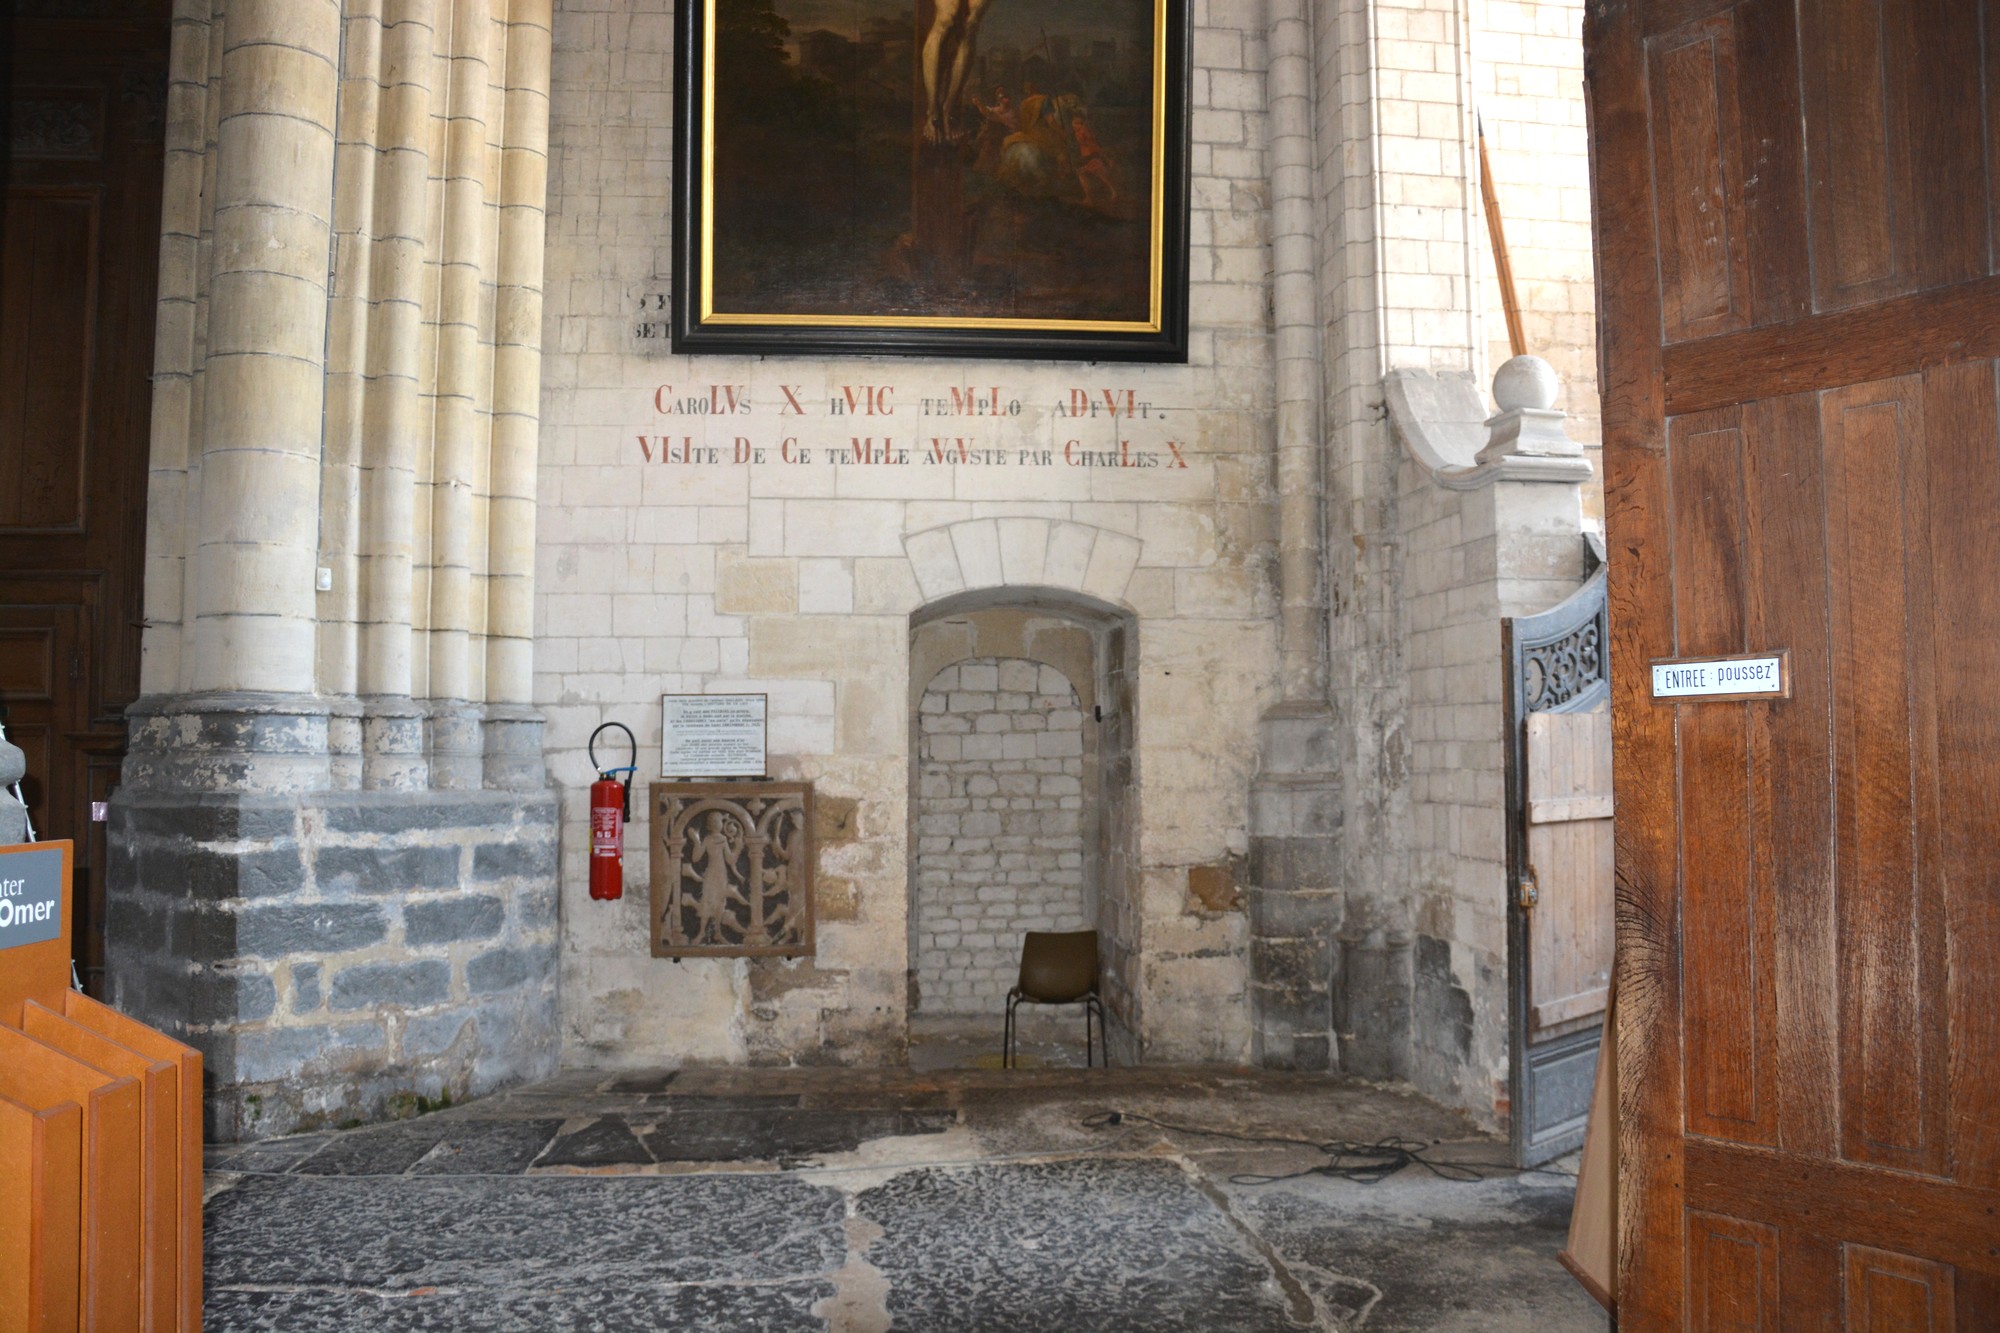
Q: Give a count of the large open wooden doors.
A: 1